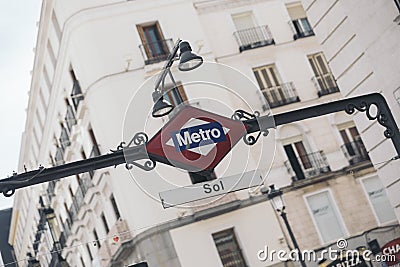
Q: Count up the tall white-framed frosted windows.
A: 2